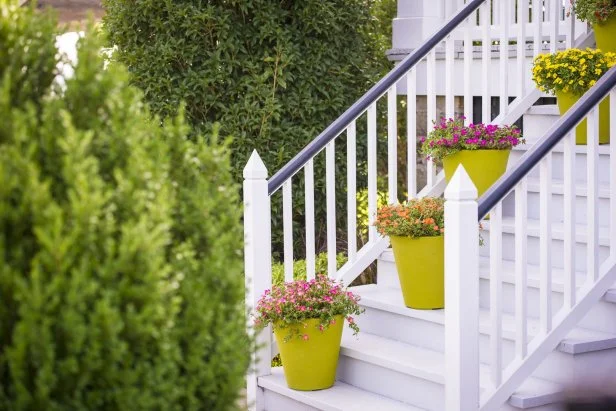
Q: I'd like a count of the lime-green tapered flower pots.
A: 5